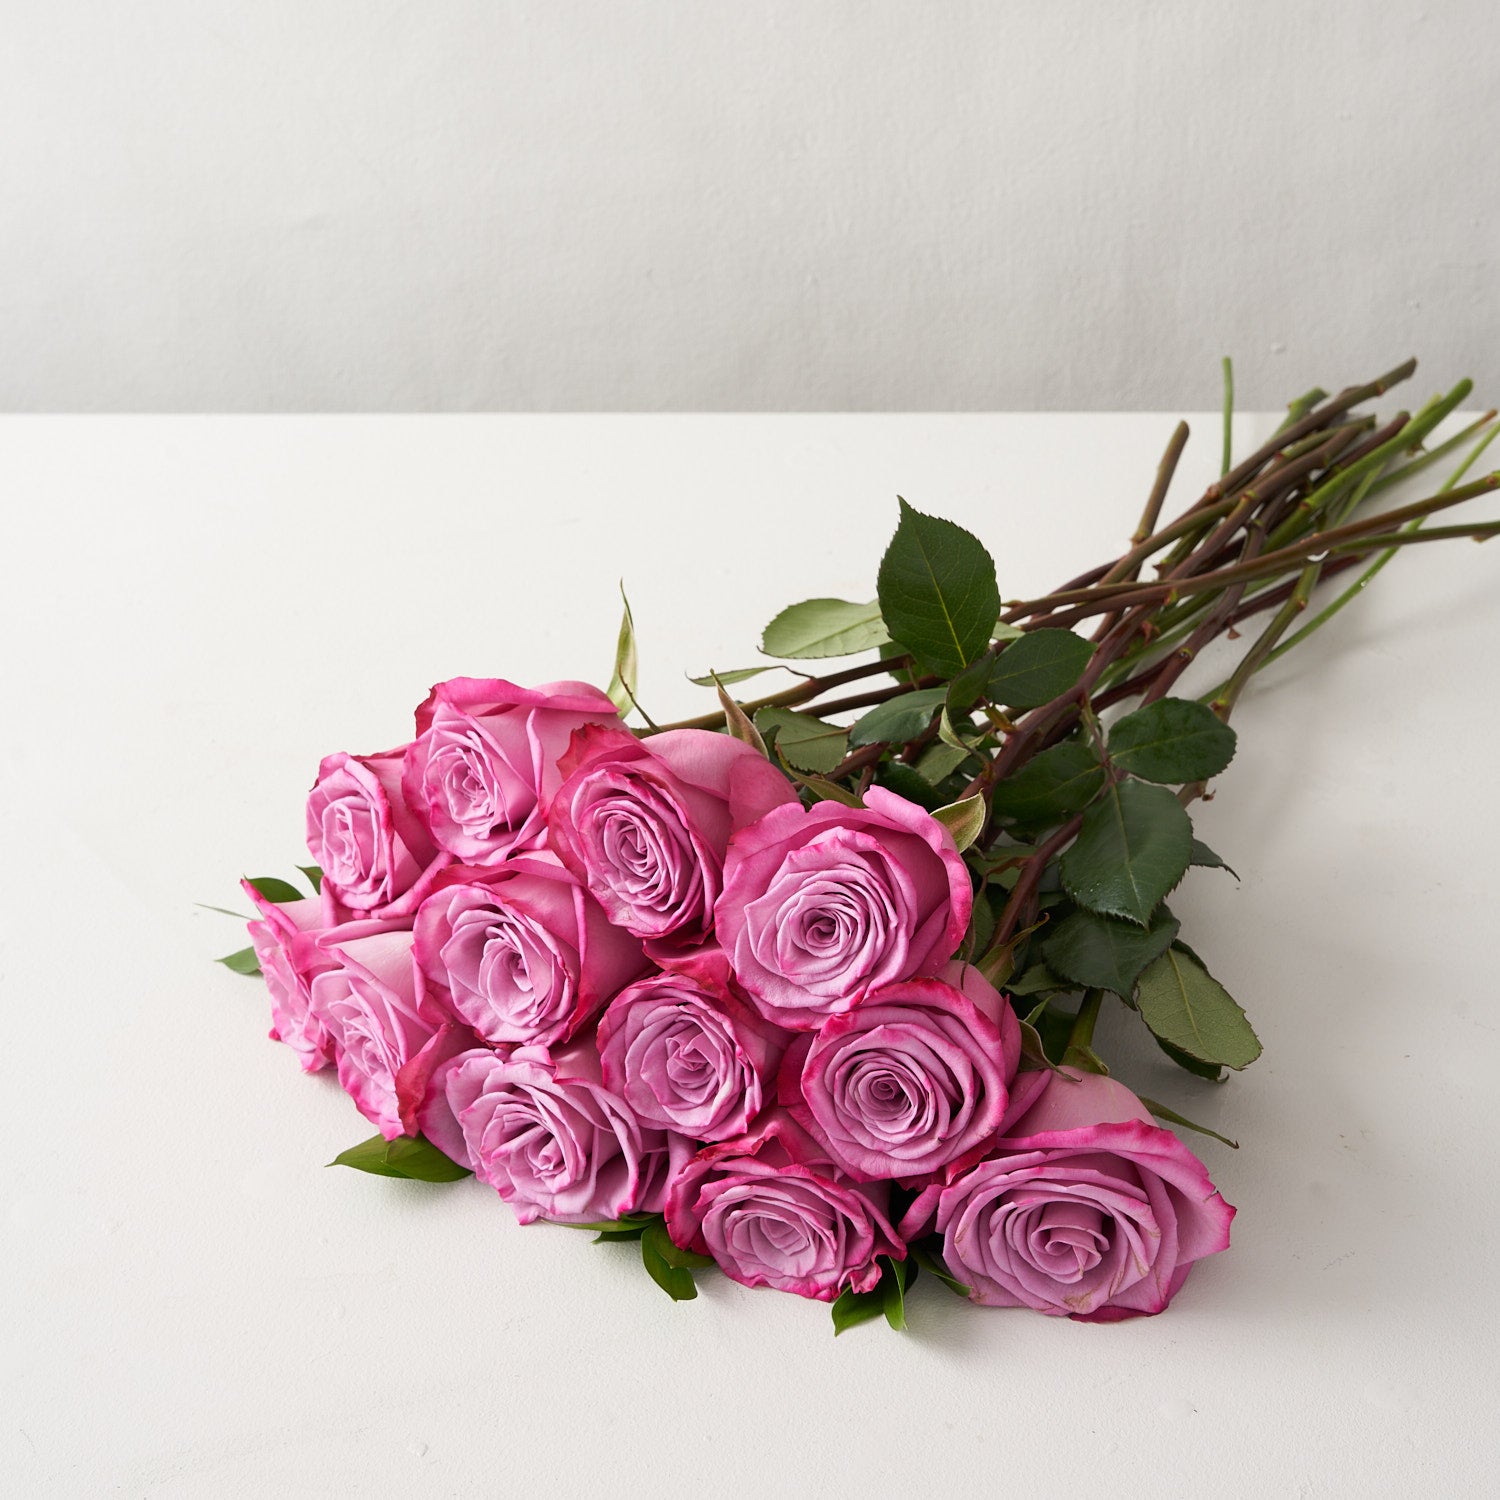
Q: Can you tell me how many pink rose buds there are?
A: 12